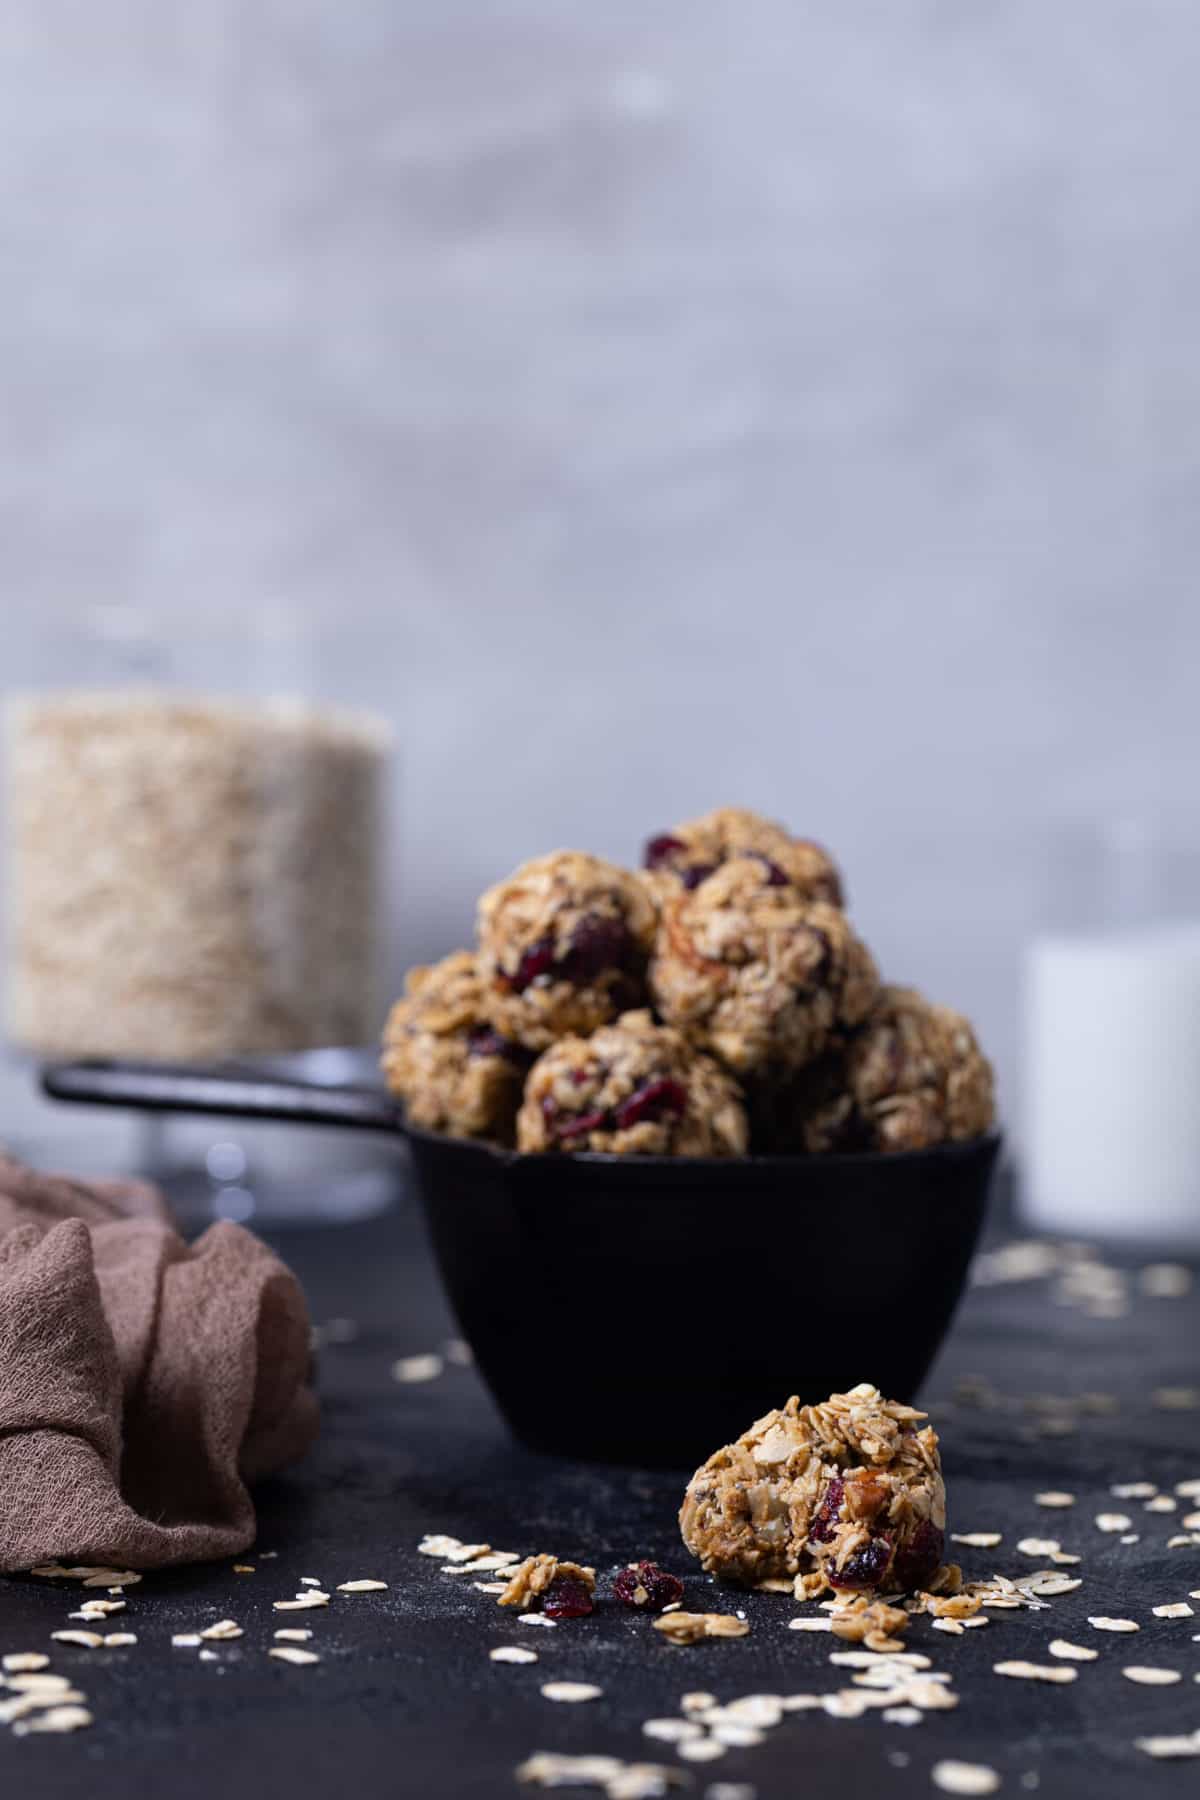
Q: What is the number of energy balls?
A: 7